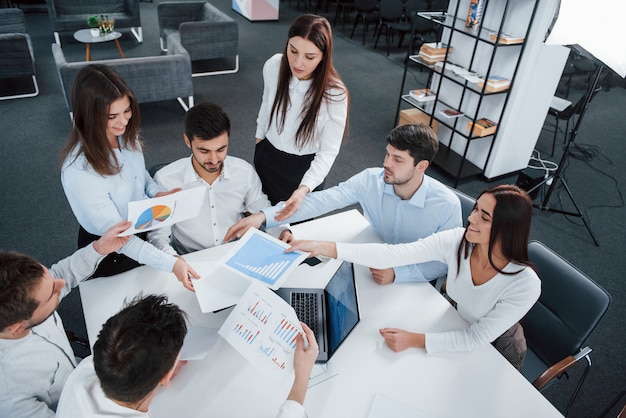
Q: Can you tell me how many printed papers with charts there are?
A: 3